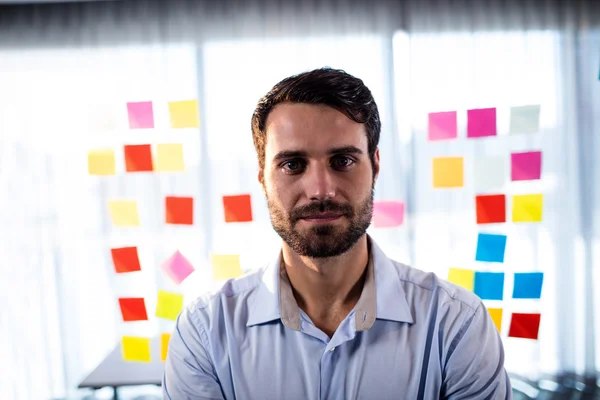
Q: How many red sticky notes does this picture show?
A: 7